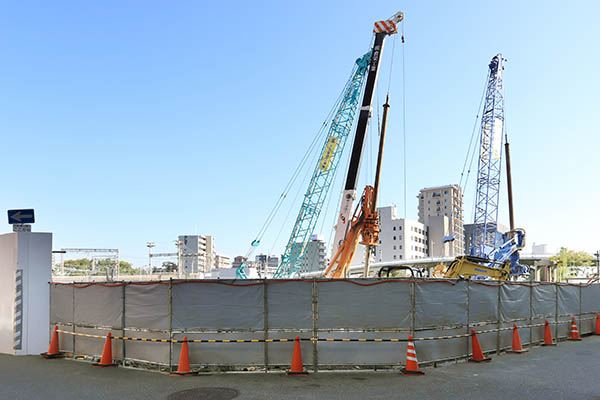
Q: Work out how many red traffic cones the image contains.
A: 10